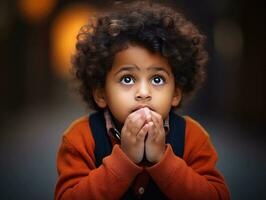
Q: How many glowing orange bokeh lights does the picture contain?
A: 2